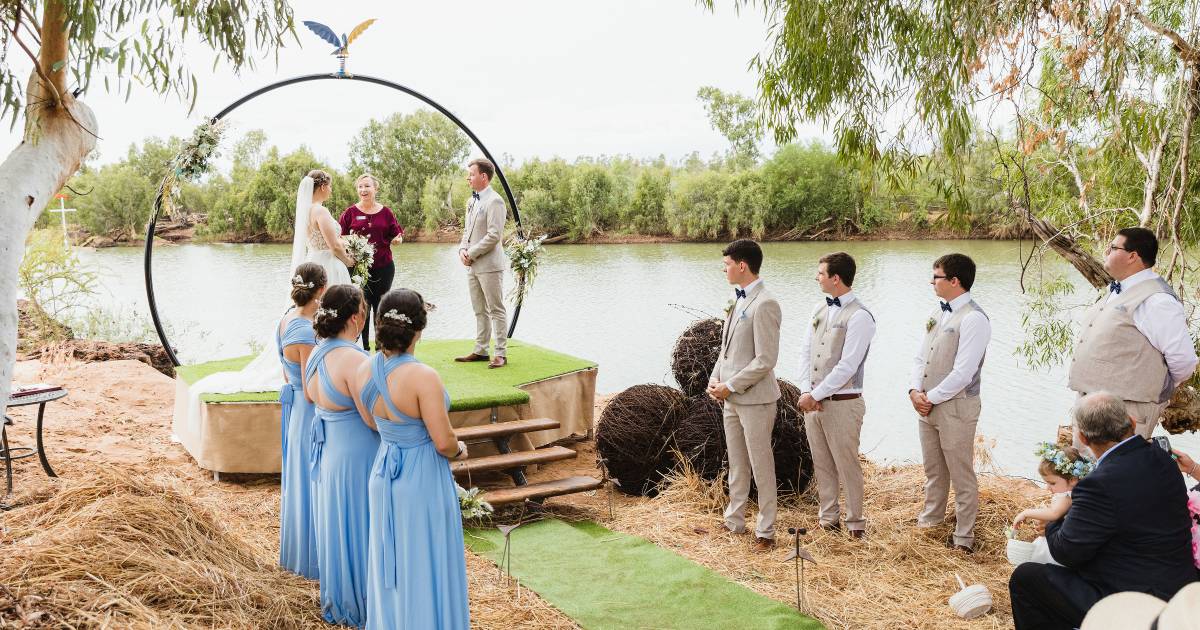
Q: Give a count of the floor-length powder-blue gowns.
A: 3